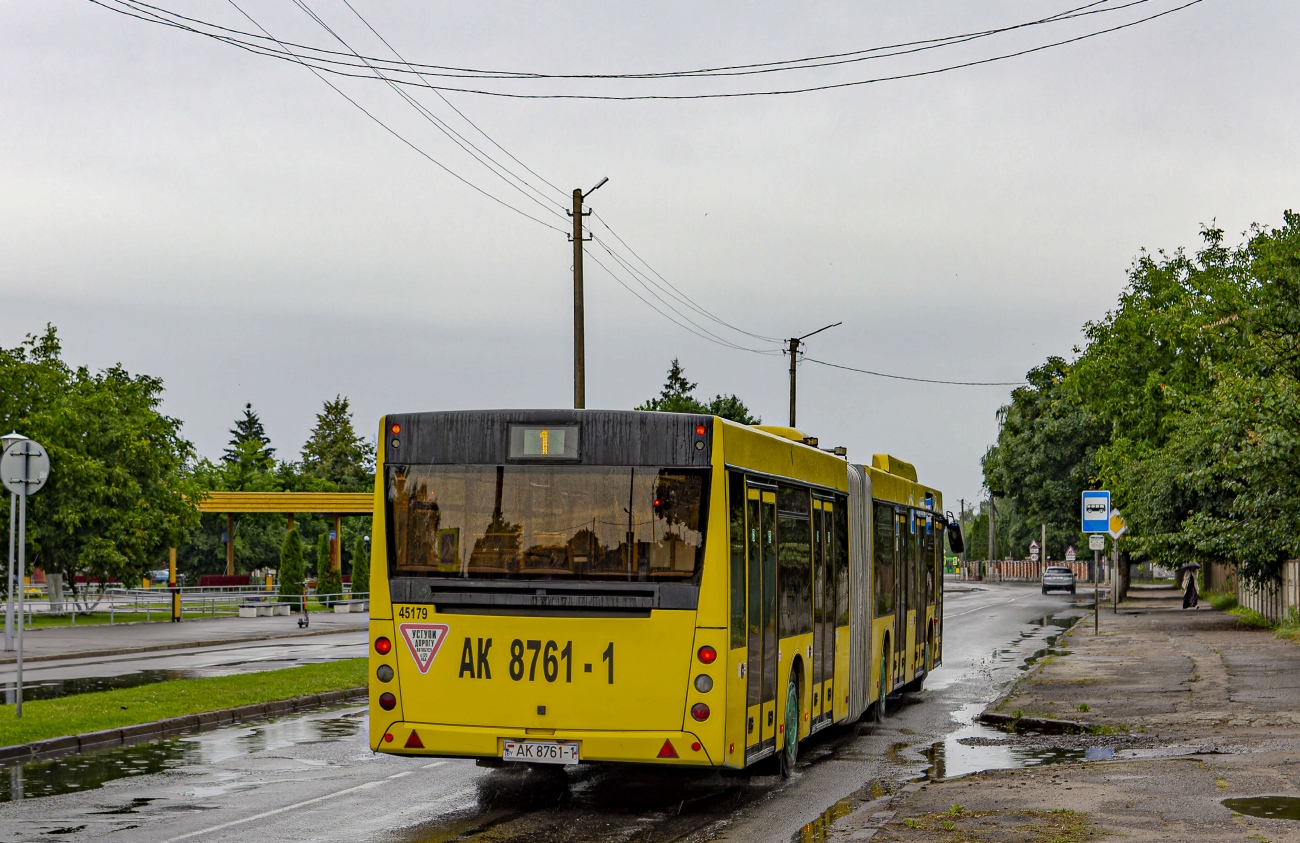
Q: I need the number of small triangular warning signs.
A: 2